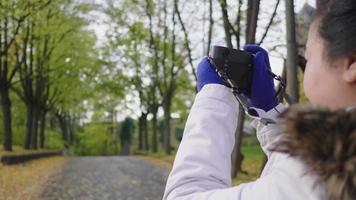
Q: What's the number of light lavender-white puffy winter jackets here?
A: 1